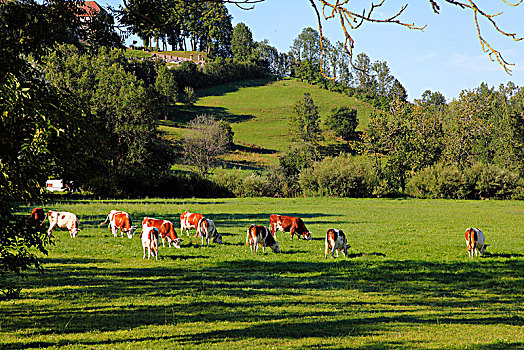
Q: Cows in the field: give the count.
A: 11